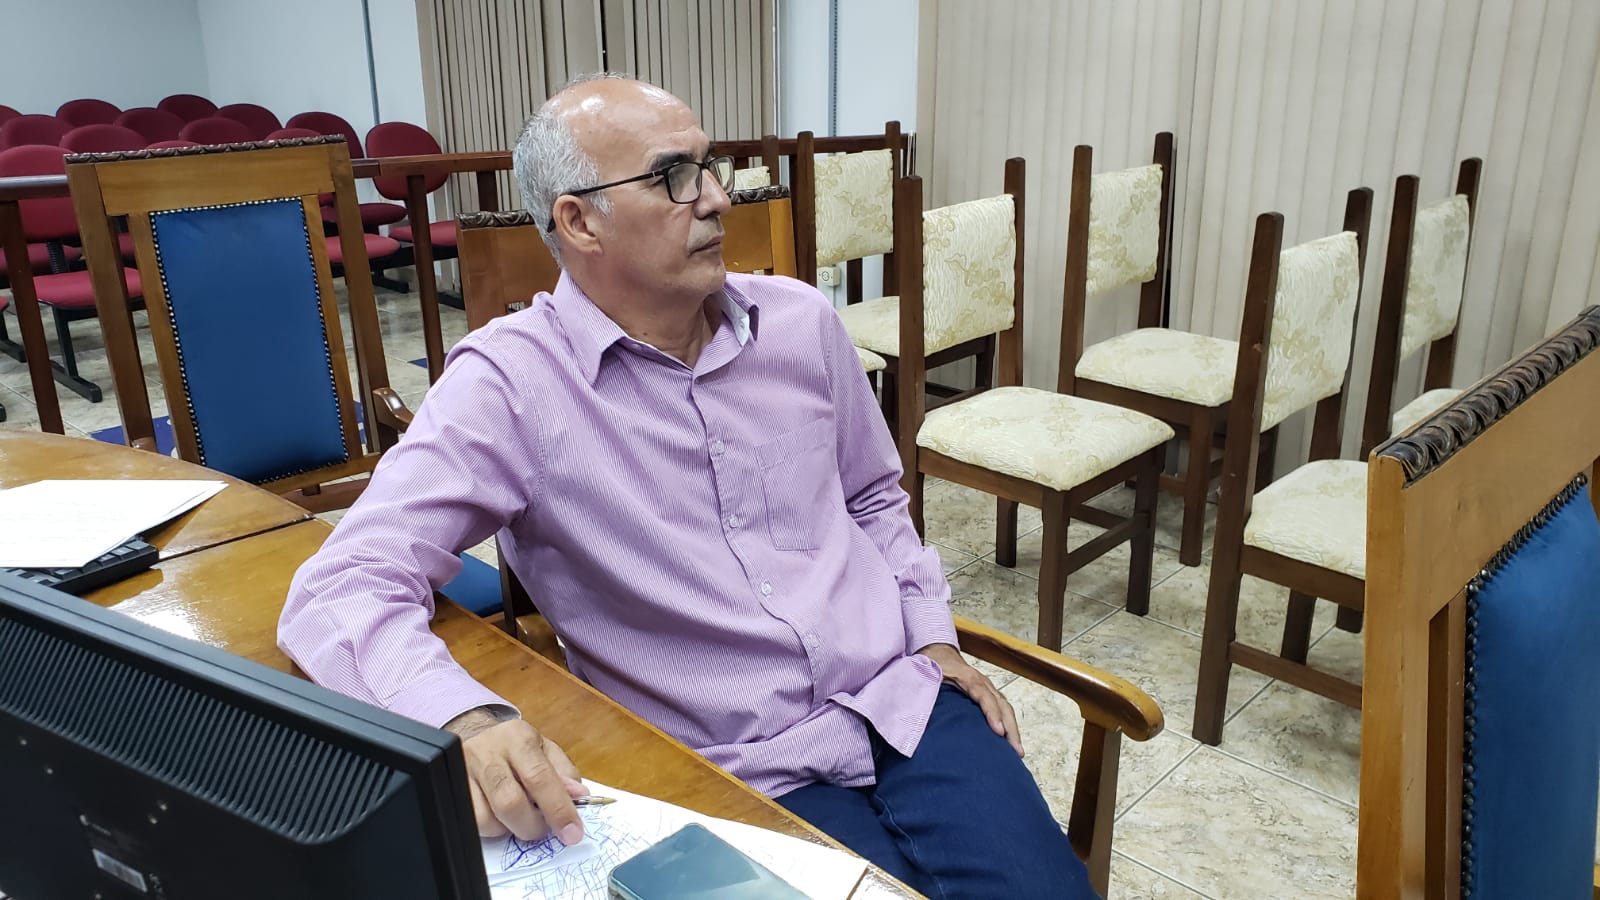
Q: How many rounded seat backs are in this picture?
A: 13